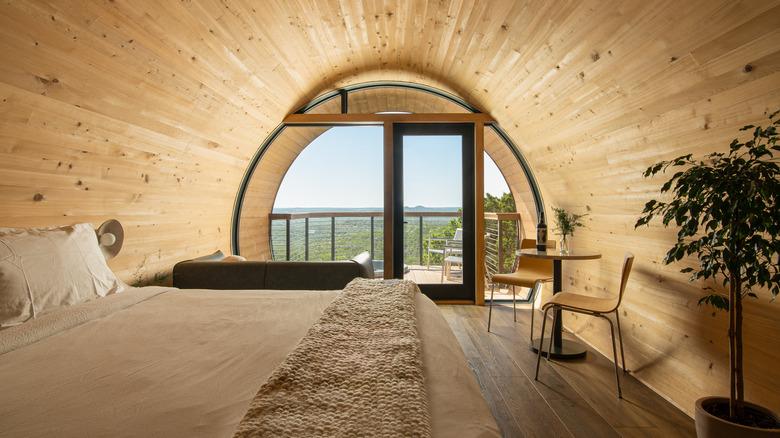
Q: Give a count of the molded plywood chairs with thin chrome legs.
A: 2